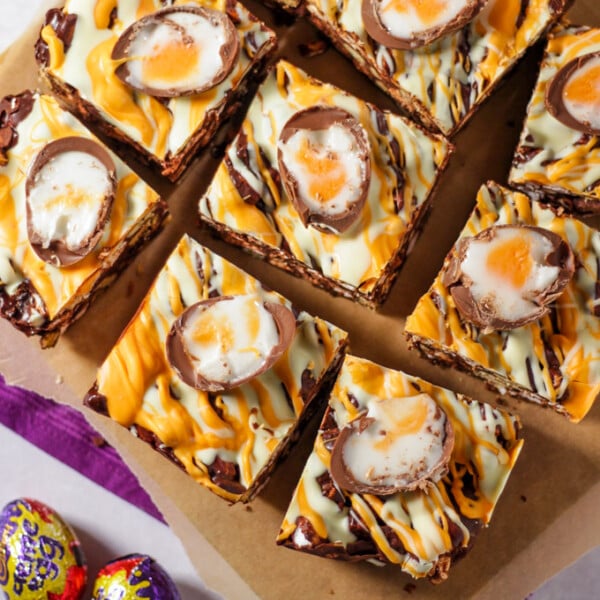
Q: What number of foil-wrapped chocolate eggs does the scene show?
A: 2